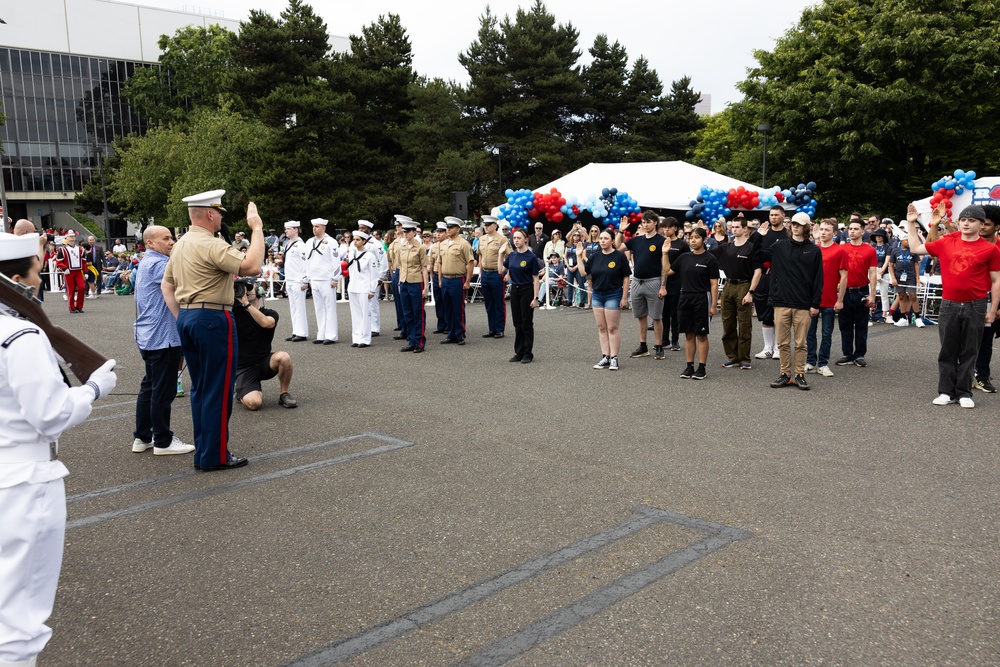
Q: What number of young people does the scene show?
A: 12